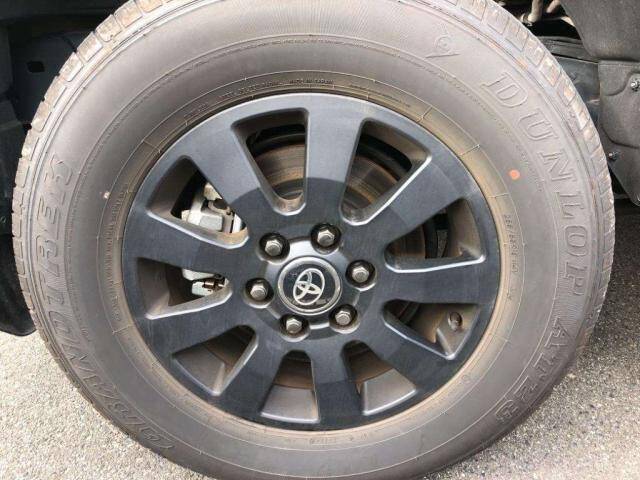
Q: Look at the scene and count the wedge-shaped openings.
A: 9